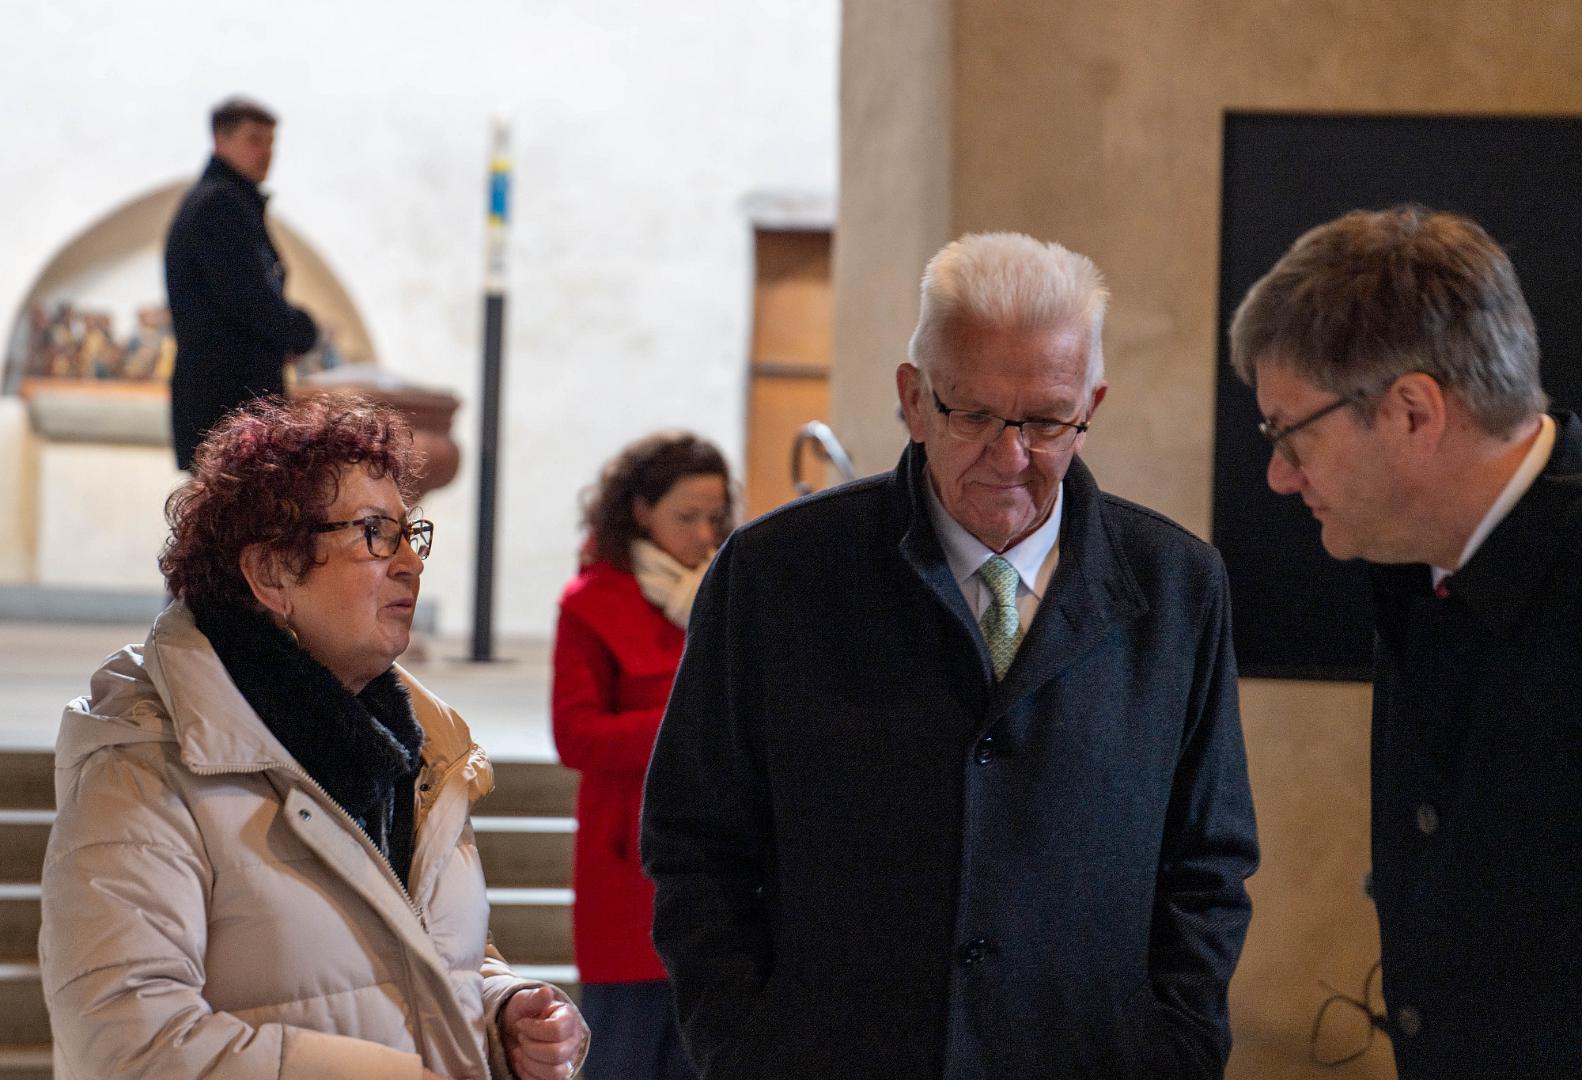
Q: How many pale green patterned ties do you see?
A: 1